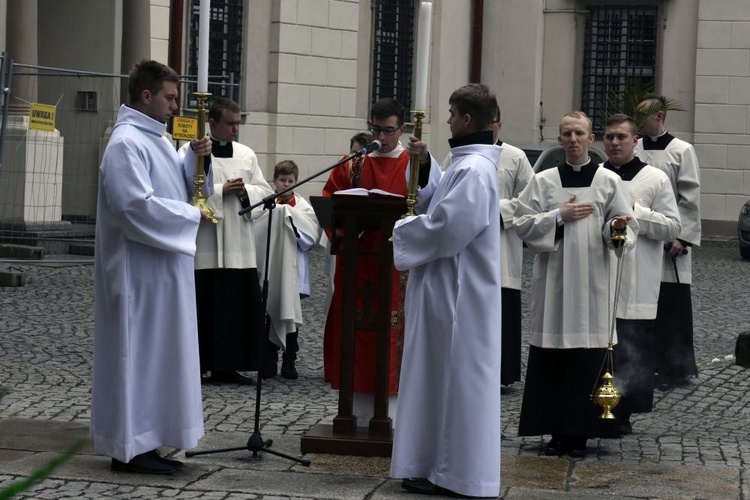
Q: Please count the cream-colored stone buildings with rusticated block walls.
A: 1